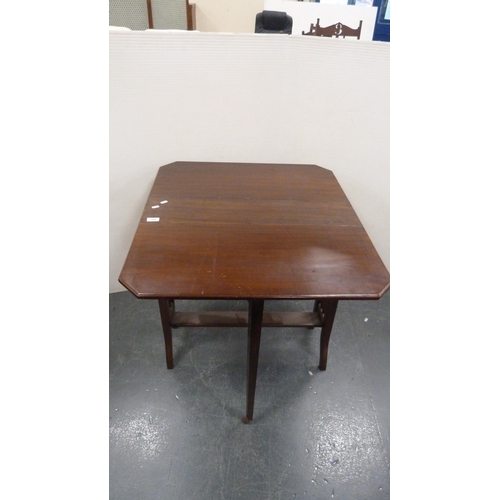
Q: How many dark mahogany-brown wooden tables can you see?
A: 1